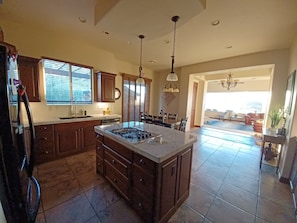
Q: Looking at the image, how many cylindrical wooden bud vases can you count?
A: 0